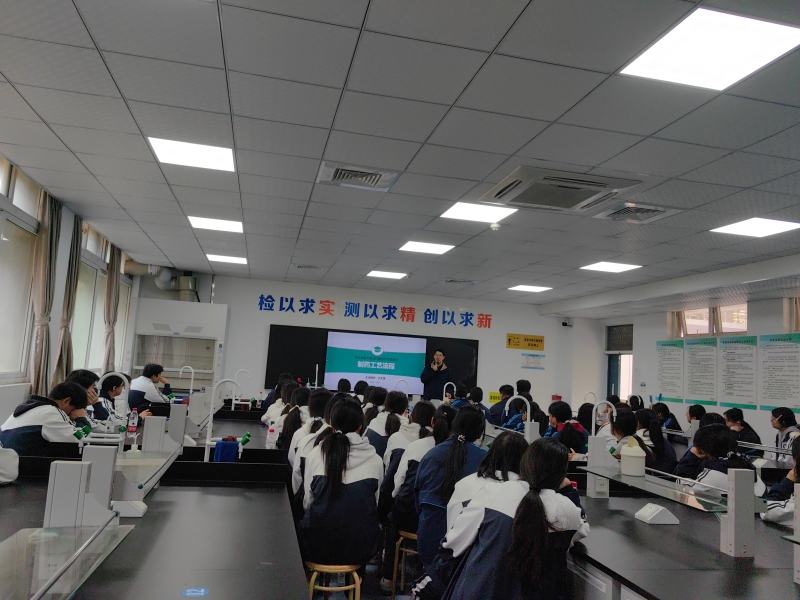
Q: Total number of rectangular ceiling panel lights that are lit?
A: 10